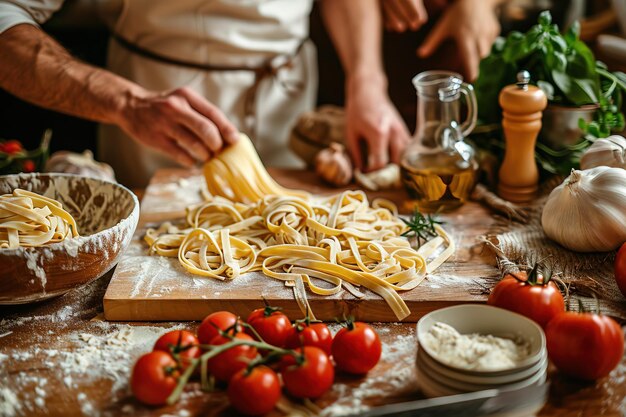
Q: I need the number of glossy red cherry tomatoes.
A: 9